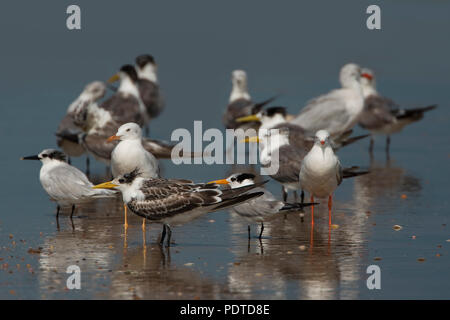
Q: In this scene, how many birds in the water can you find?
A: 14